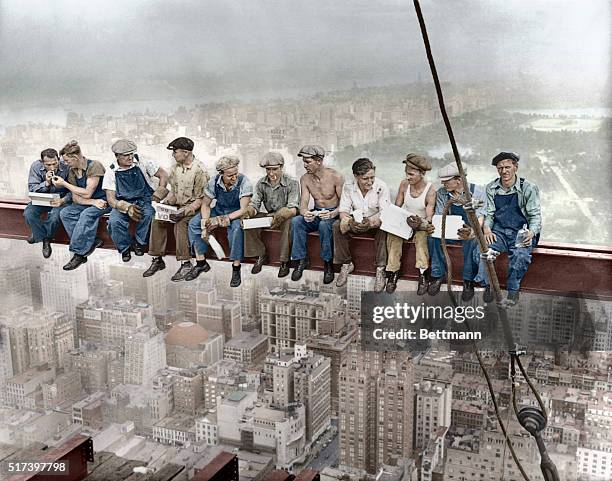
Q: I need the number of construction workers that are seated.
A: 11